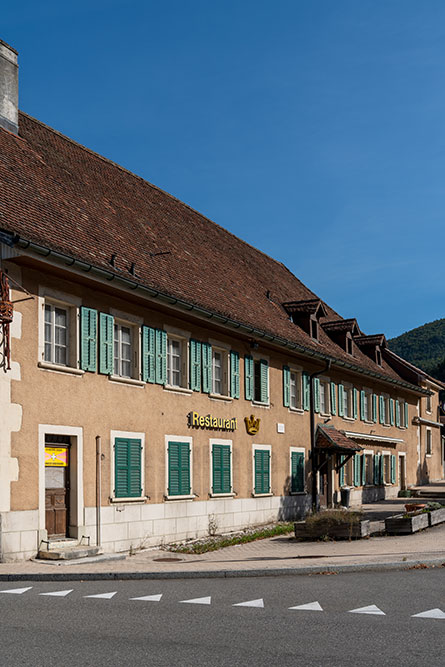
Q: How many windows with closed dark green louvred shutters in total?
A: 5